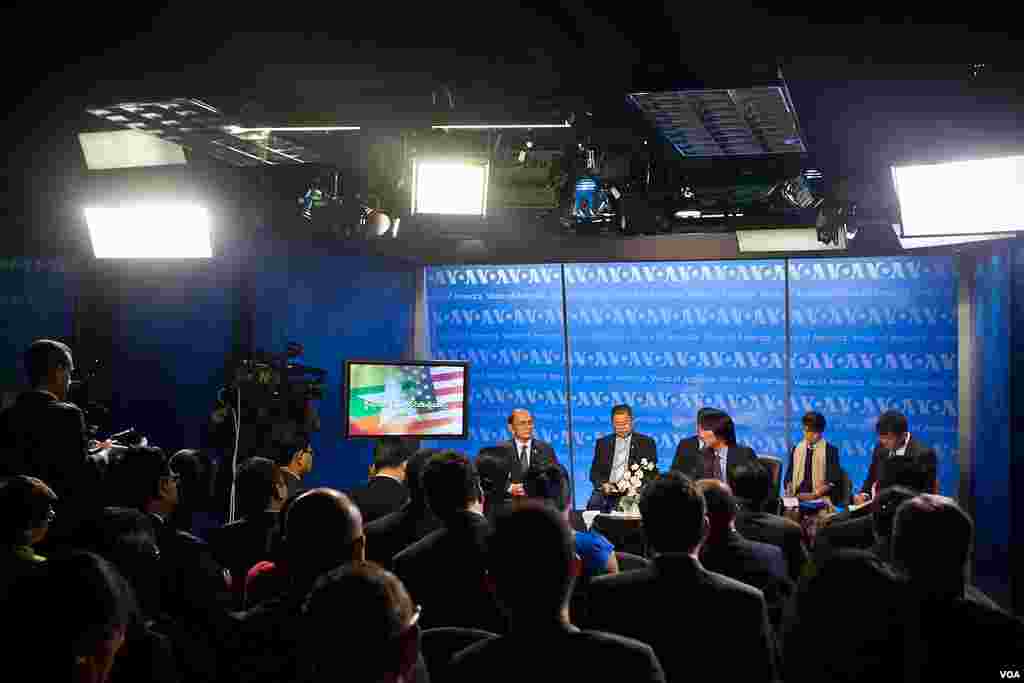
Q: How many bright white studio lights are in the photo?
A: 3